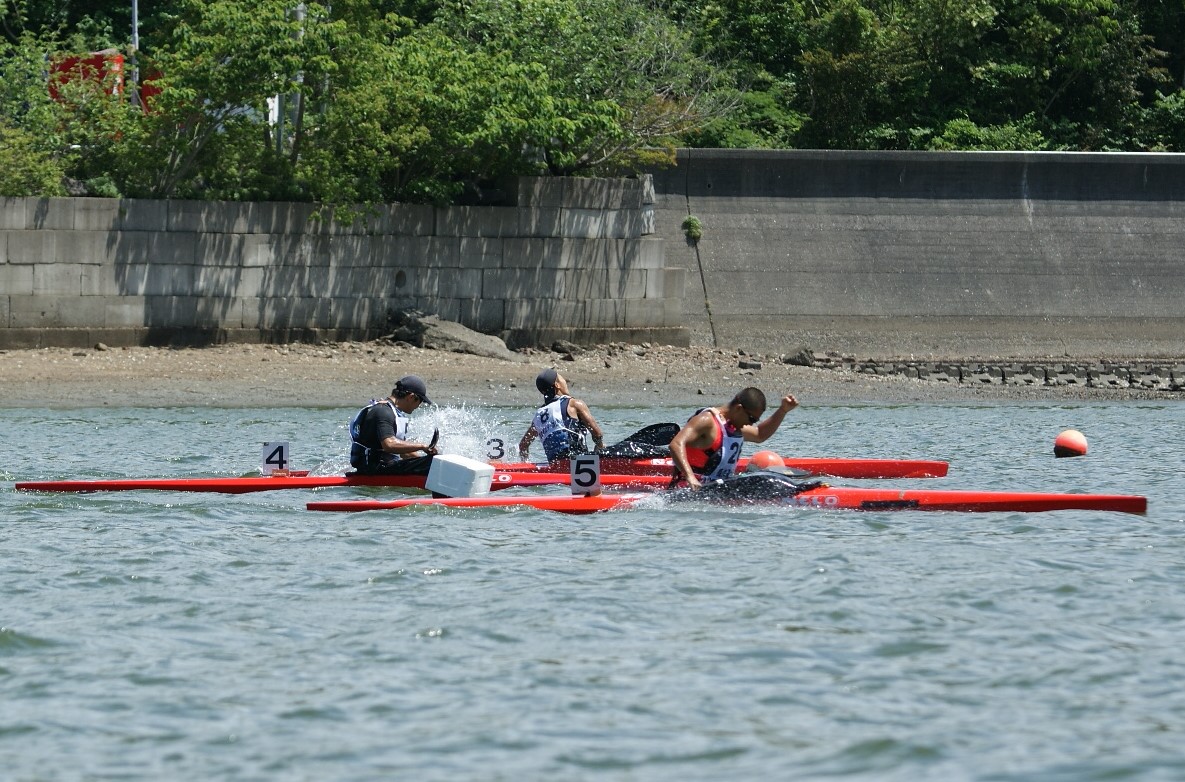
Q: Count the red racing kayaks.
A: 3